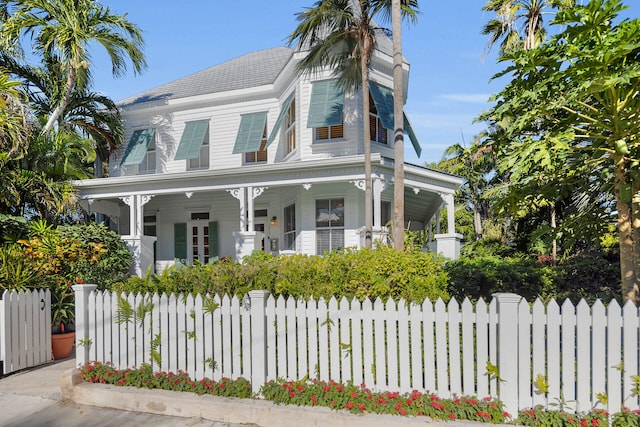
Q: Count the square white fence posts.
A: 3